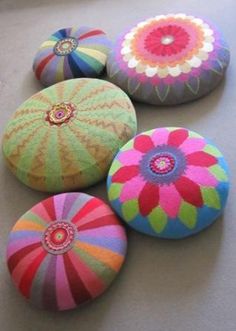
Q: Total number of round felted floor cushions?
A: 5